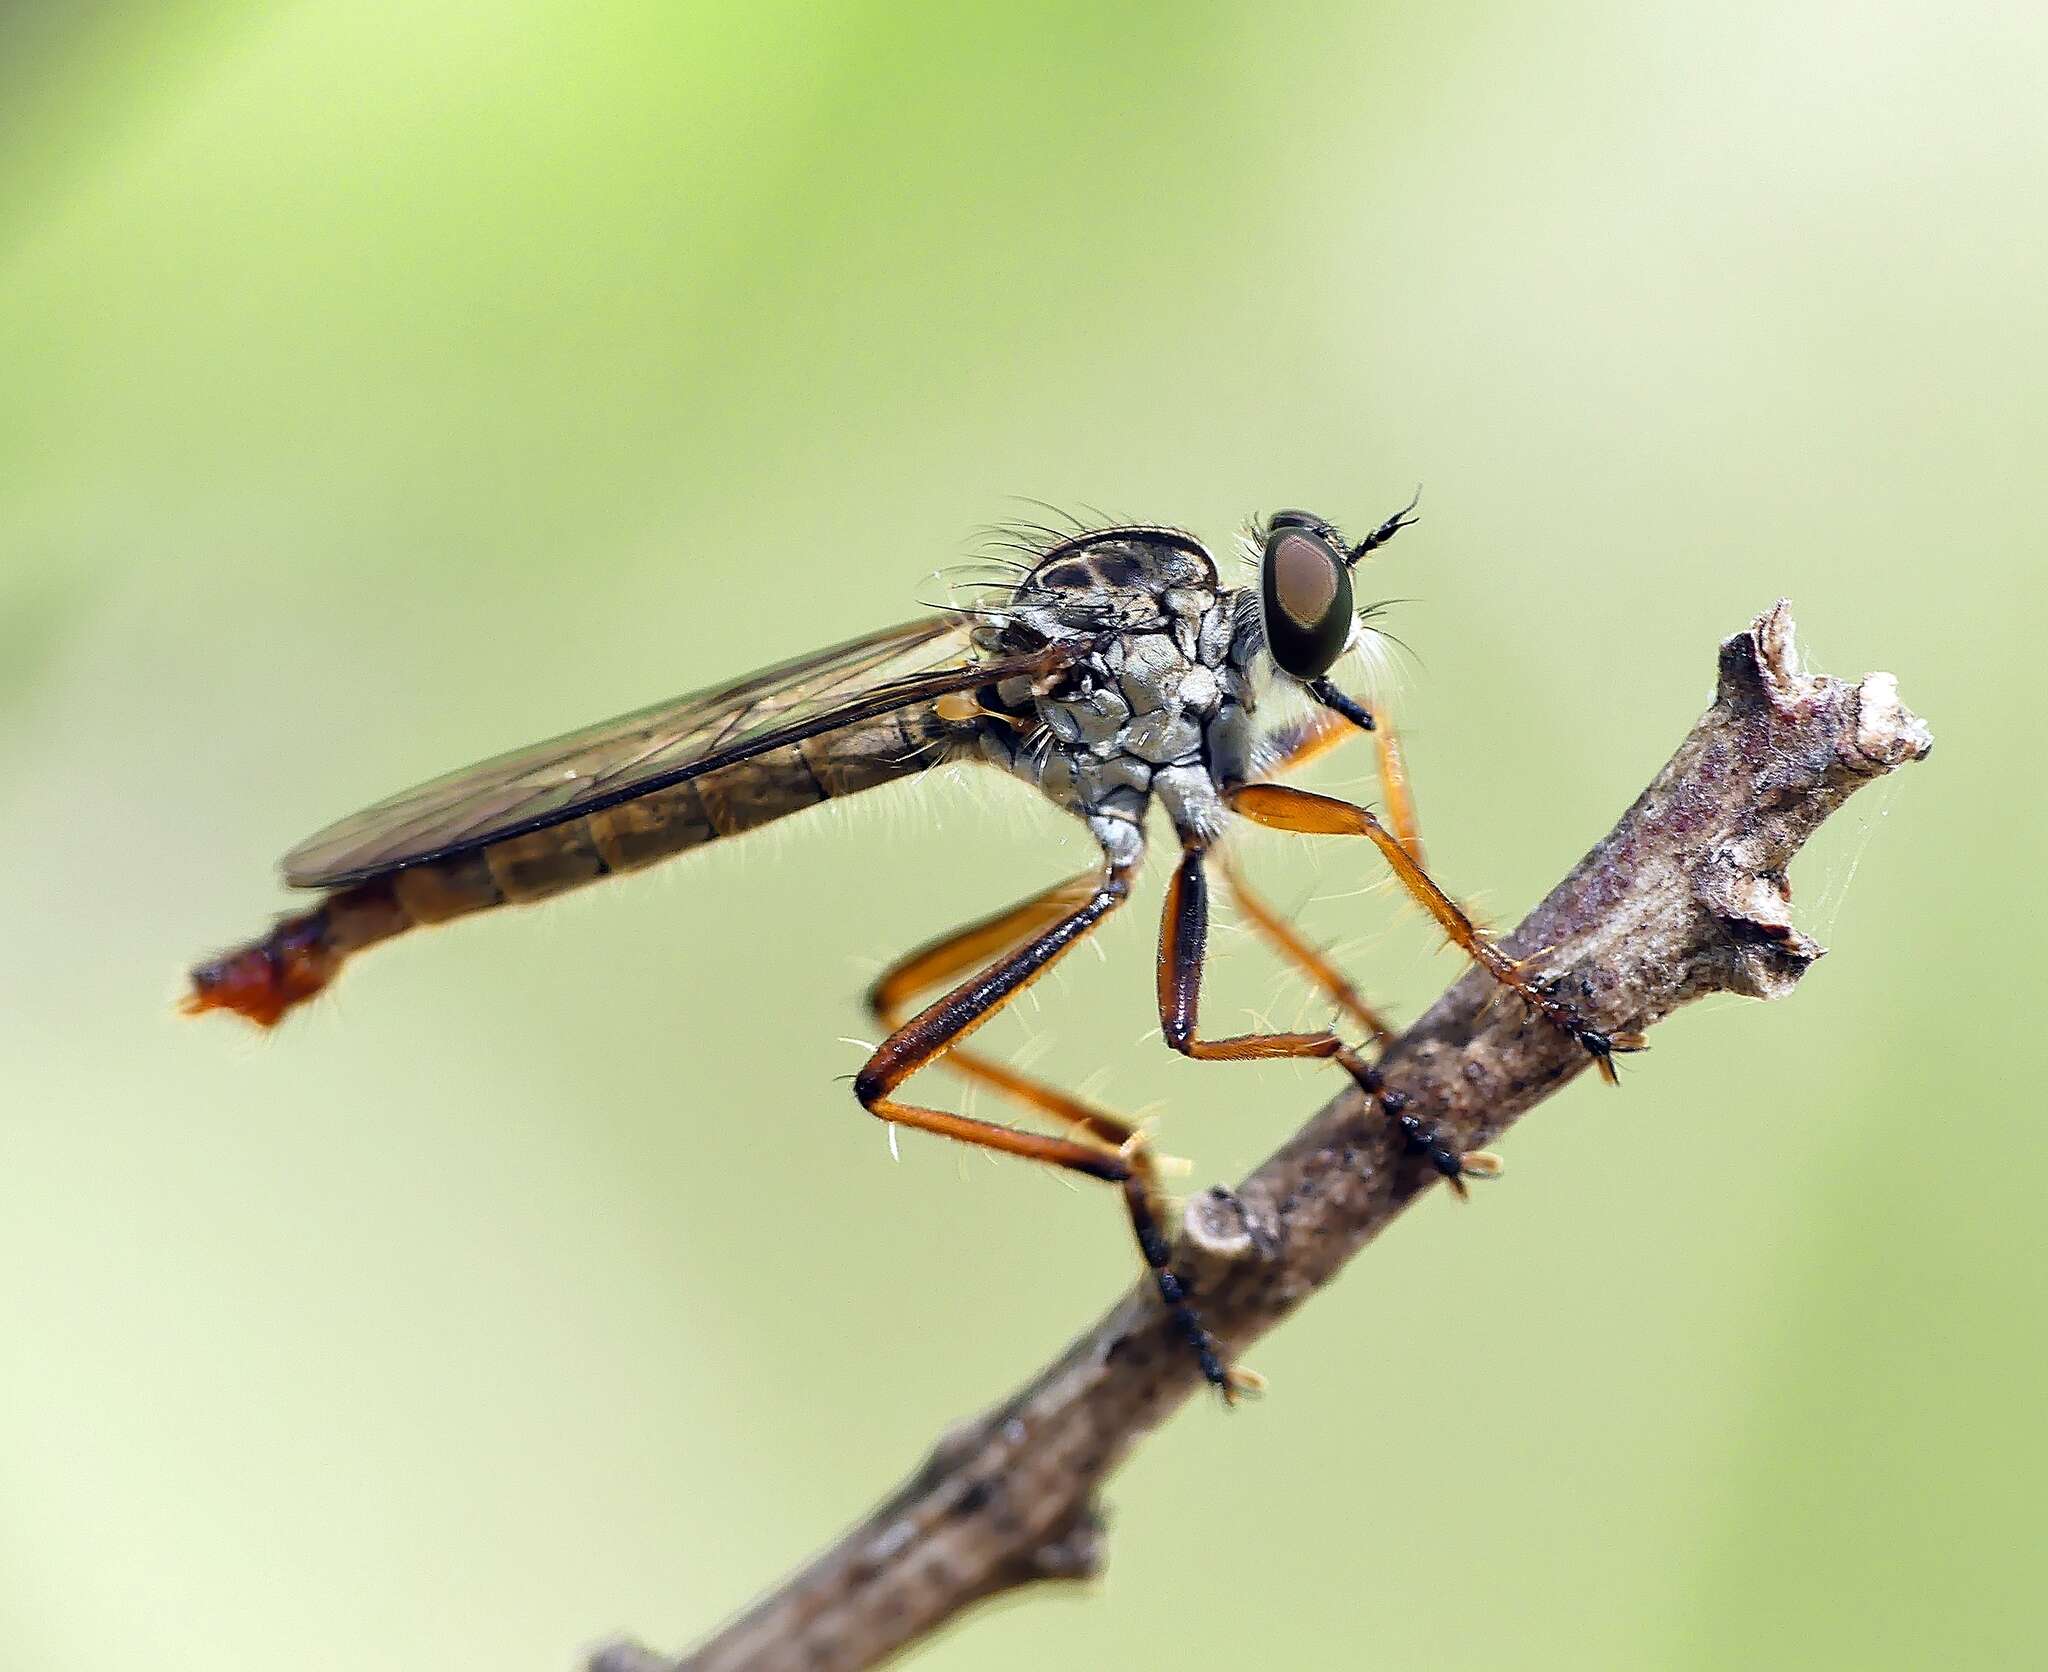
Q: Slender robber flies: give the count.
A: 1